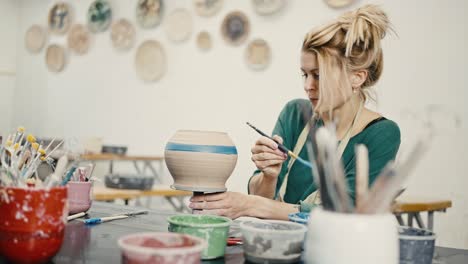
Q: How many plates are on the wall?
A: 15